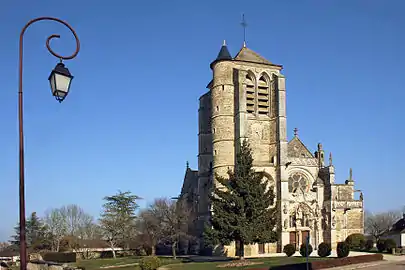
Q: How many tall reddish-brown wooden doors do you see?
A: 2